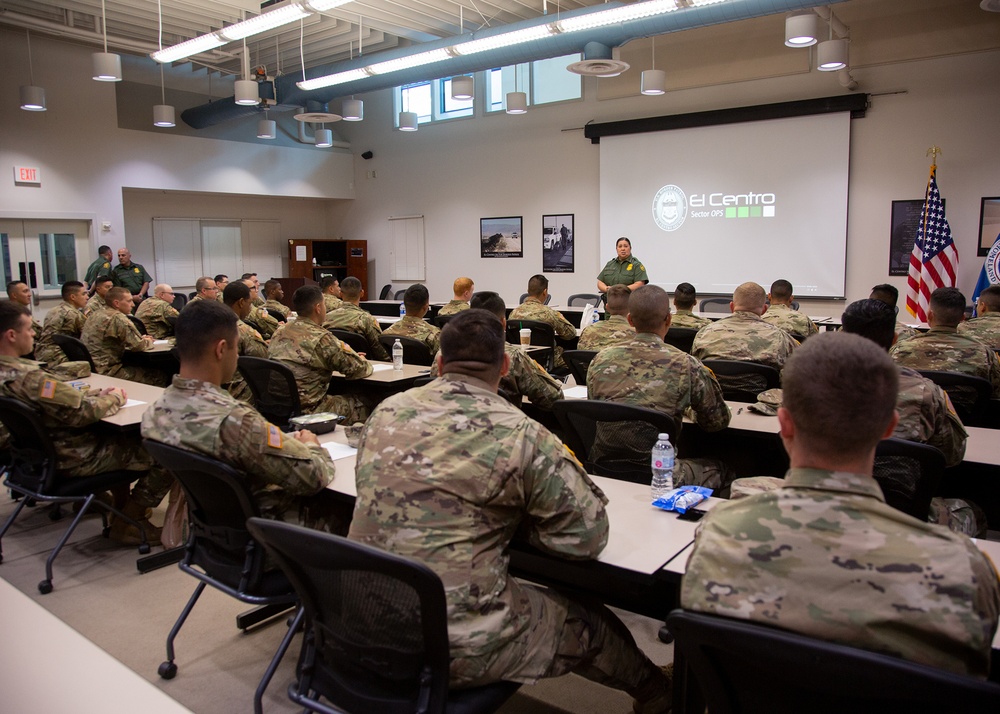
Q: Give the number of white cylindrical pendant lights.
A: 13